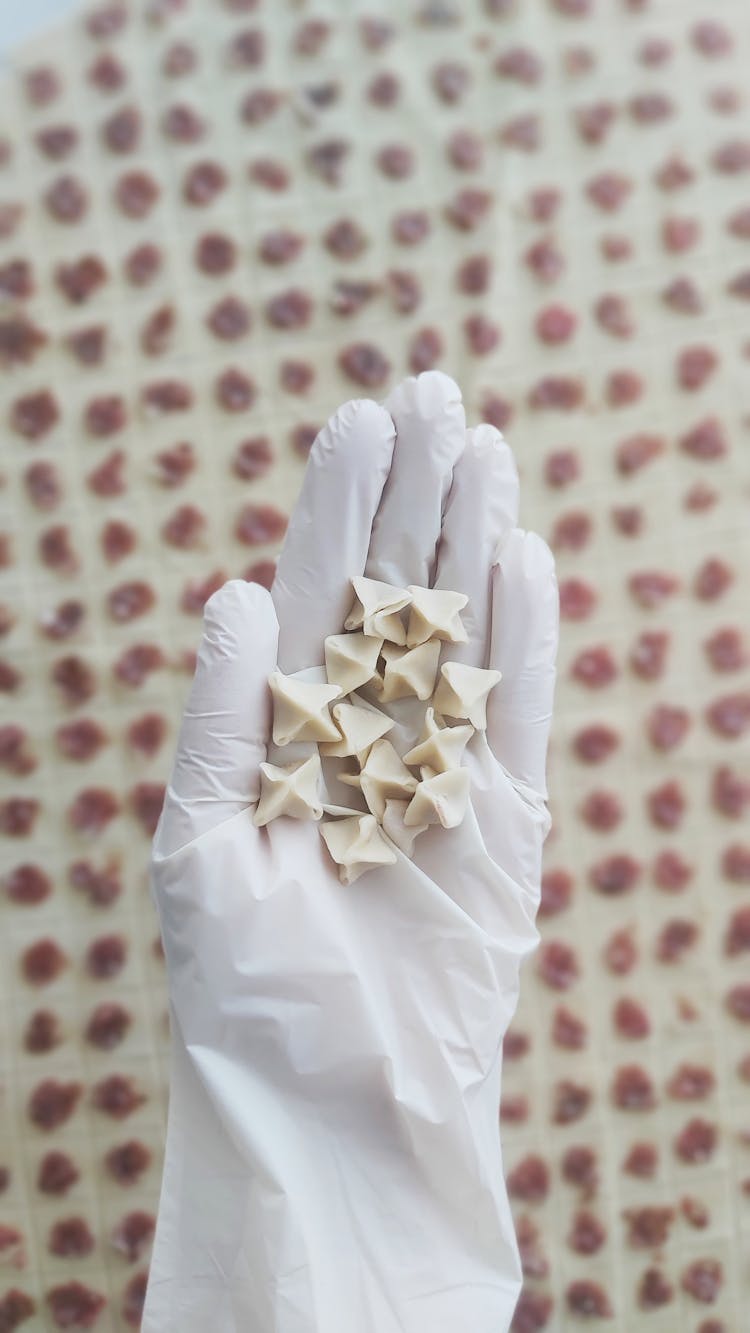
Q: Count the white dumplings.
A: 13